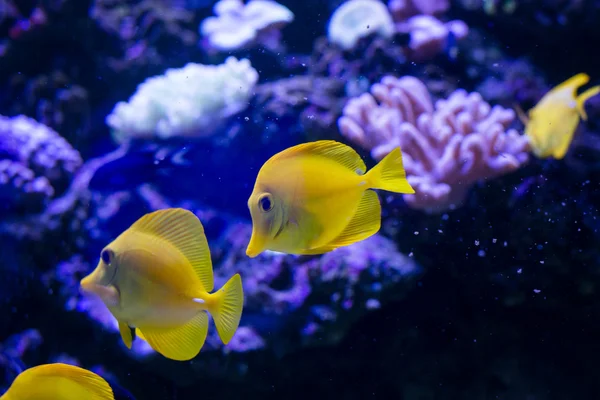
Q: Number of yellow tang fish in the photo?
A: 4